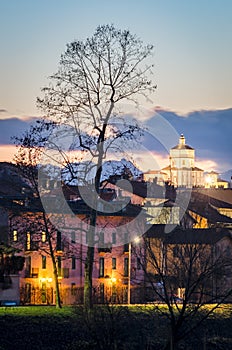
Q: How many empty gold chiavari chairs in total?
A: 0